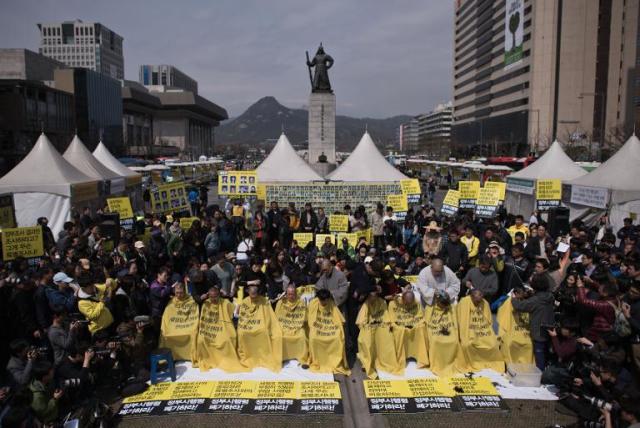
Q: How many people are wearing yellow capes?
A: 10